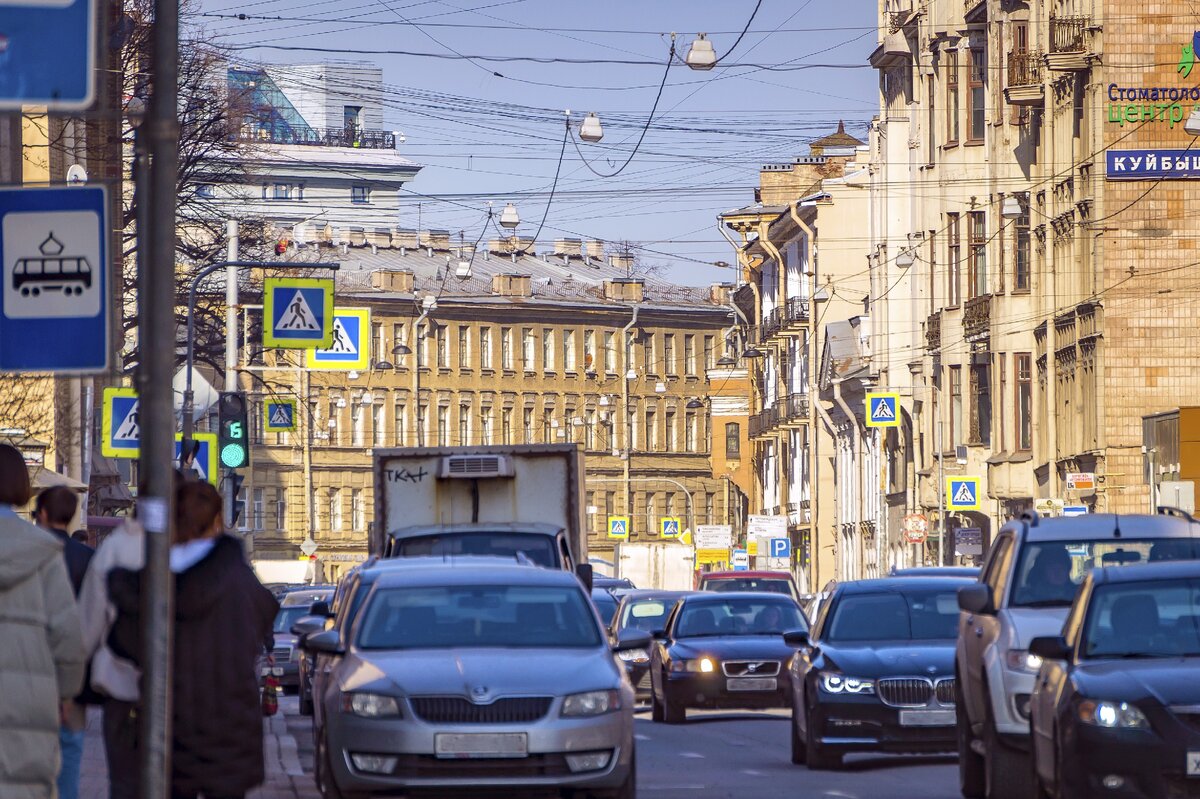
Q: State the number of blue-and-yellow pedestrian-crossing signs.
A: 9